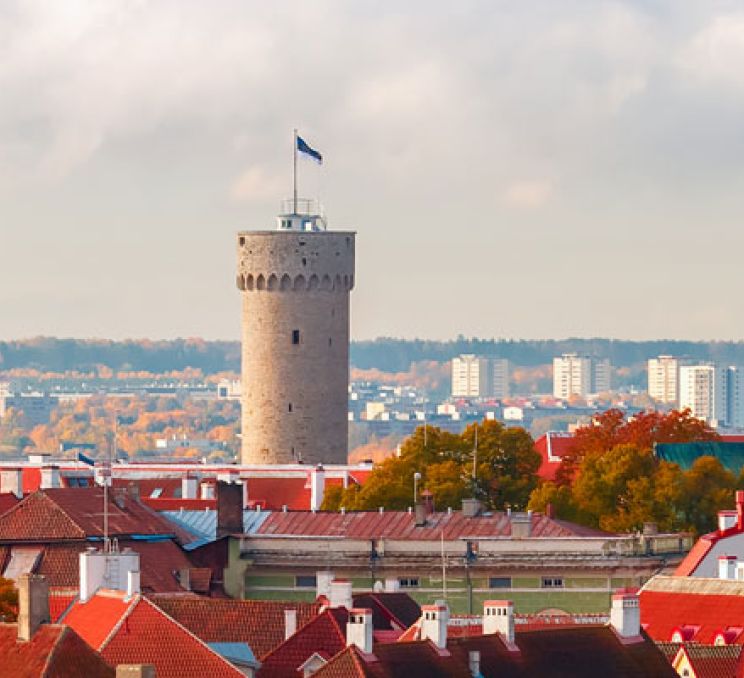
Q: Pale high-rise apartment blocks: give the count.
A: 4